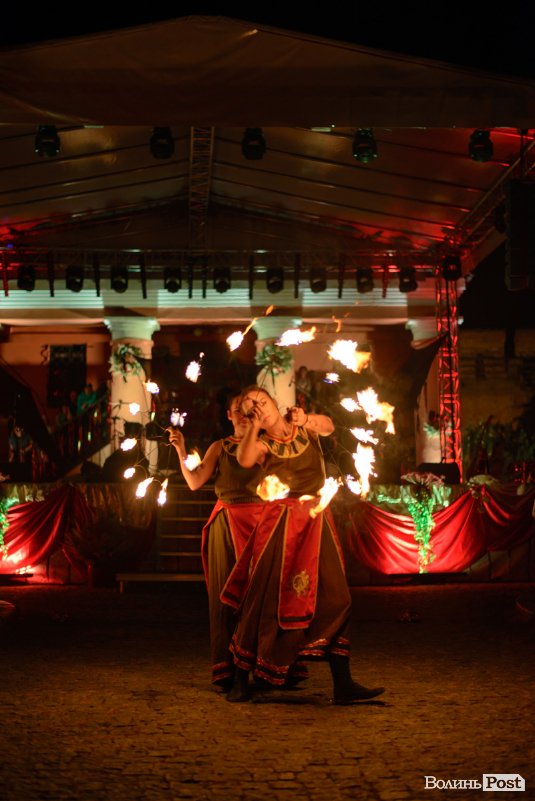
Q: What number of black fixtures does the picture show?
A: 15